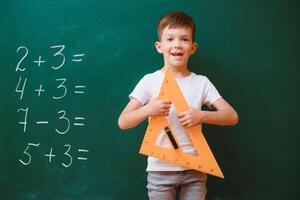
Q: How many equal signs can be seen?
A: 4